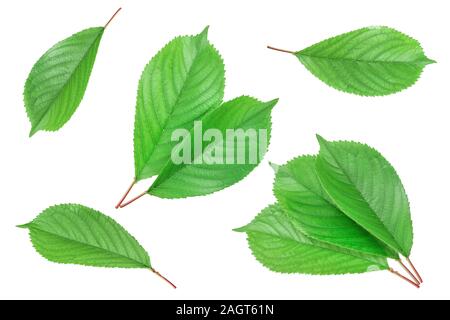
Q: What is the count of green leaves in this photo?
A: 8